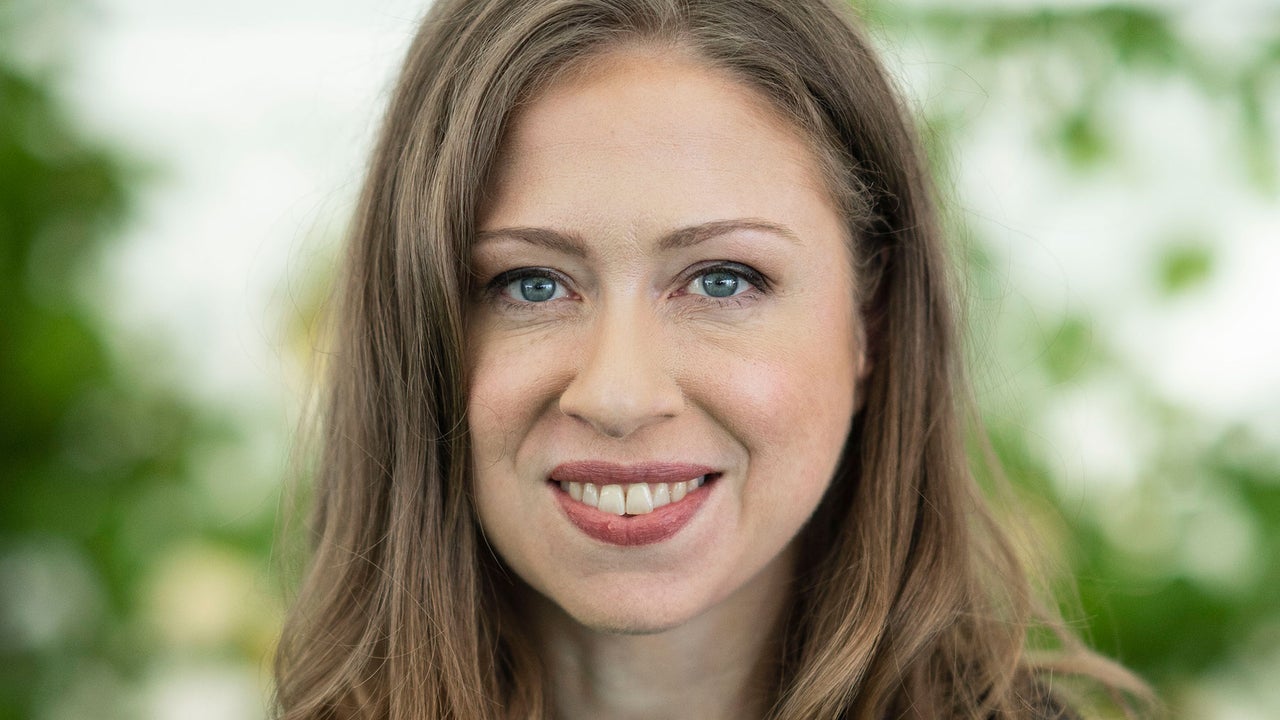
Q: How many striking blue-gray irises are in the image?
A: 2